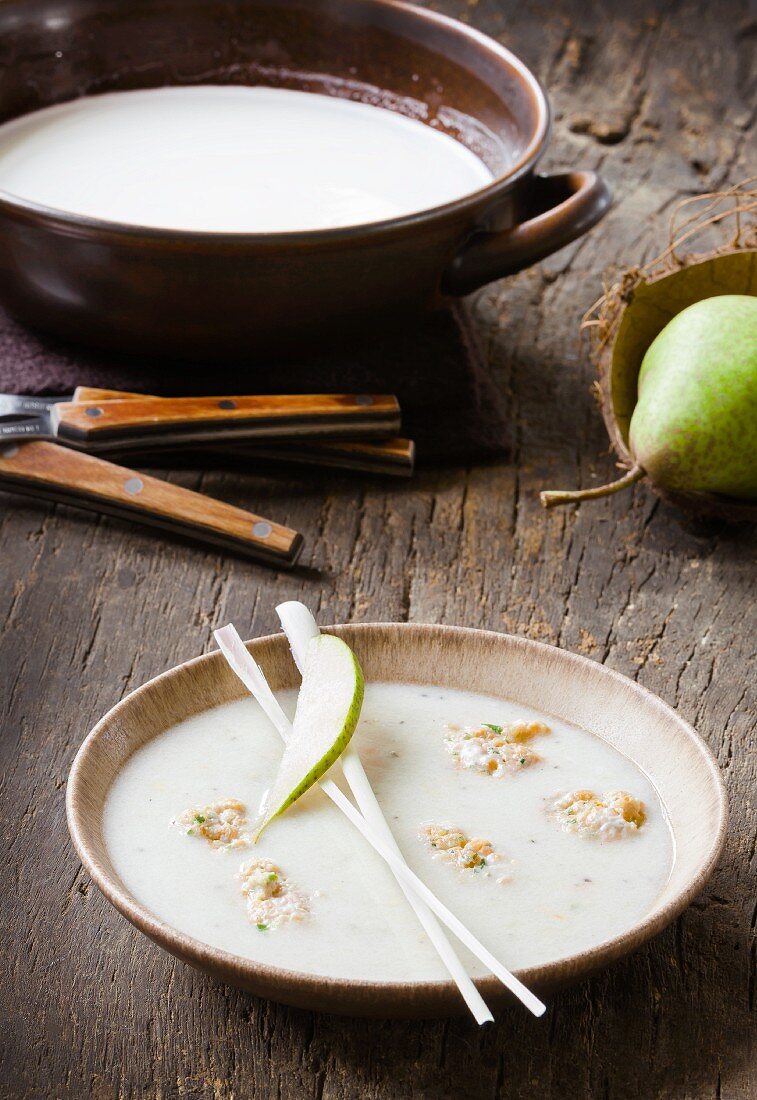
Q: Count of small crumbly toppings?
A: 5